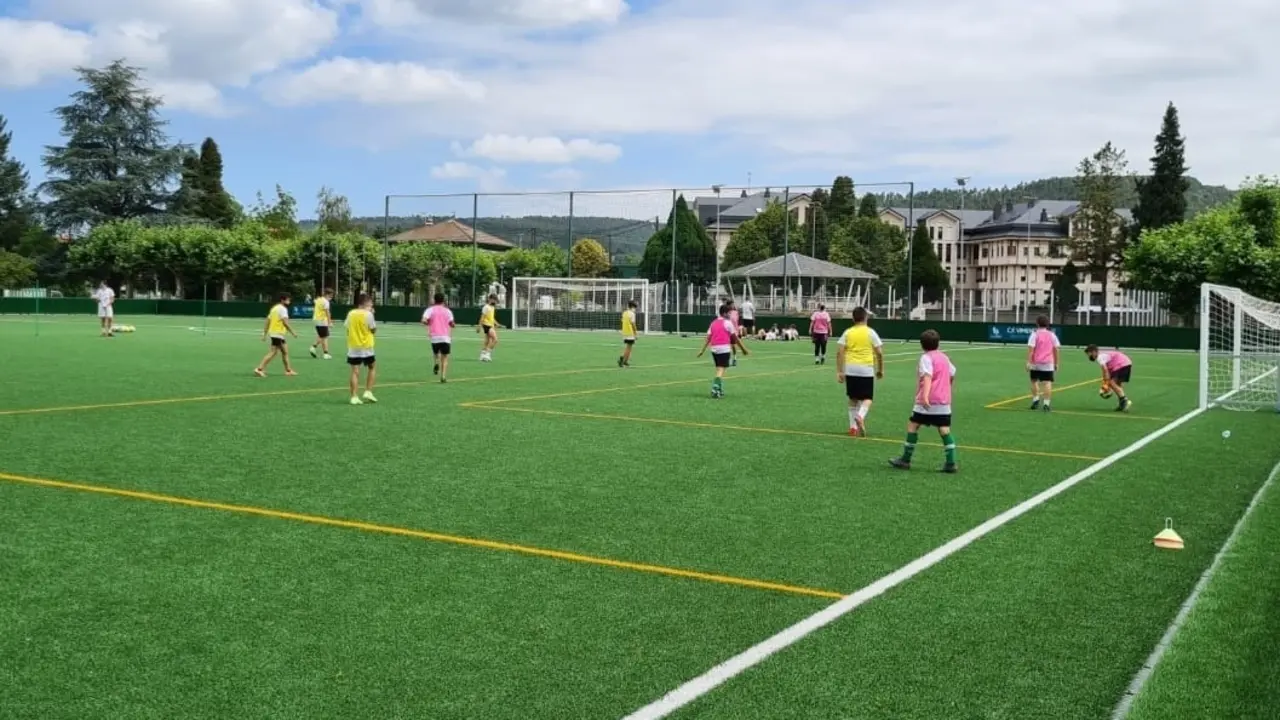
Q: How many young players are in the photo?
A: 13